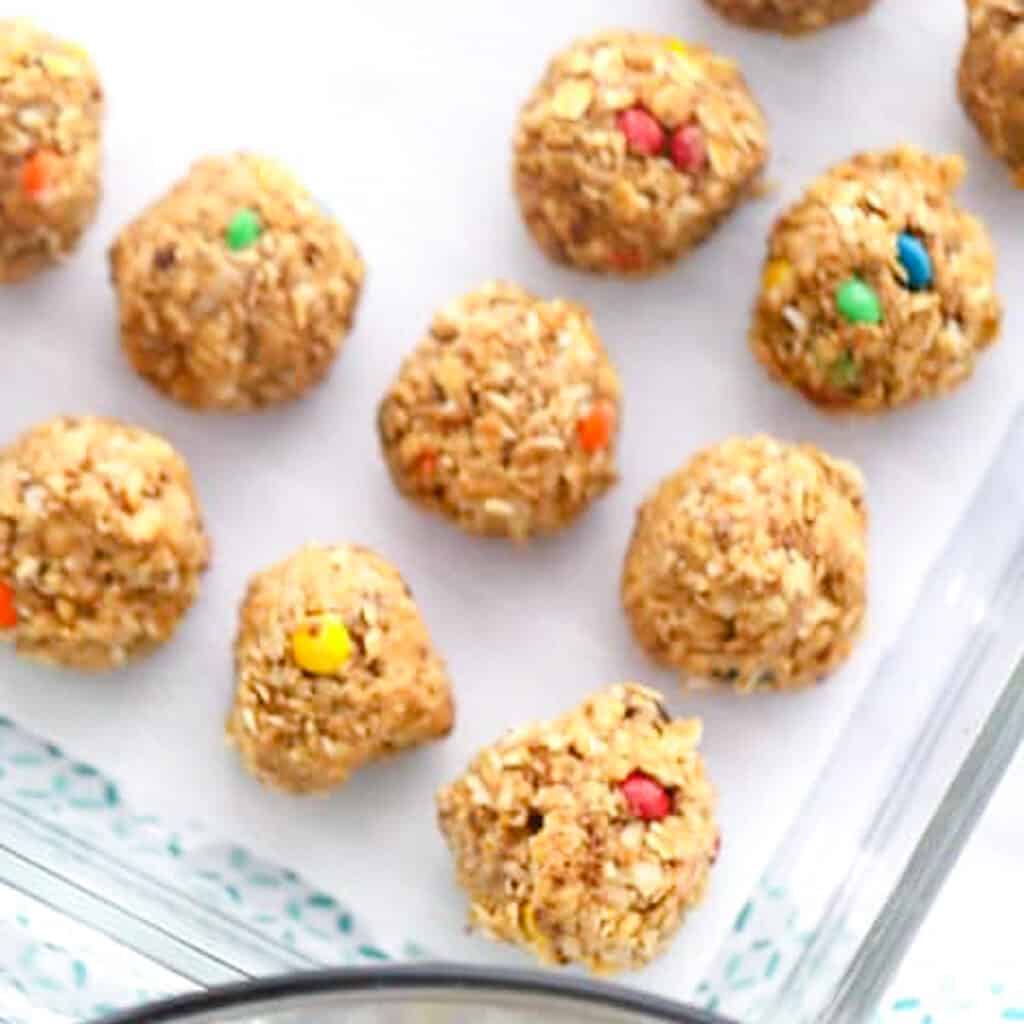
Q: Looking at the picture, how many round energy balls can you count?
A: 11